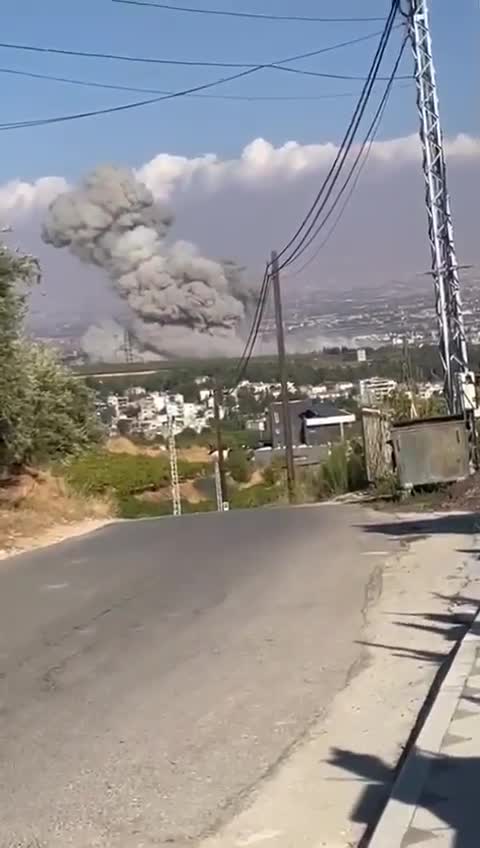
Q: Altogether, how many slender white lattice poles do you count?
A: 2